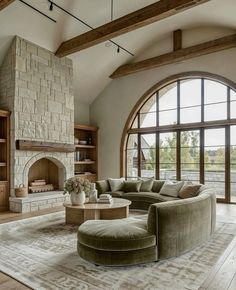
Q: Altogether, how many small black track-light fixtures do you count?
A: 2